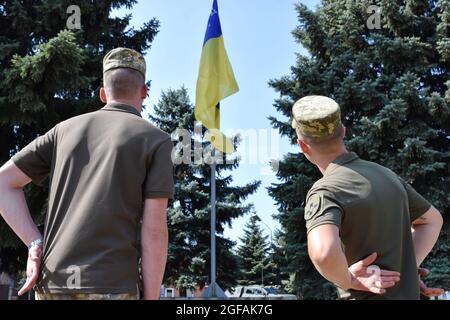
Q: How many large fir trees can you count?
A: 3